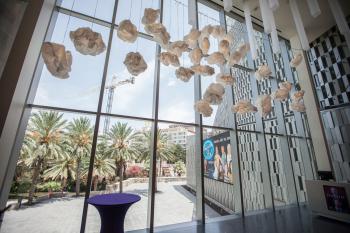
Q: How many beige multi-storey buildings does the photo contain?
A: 1